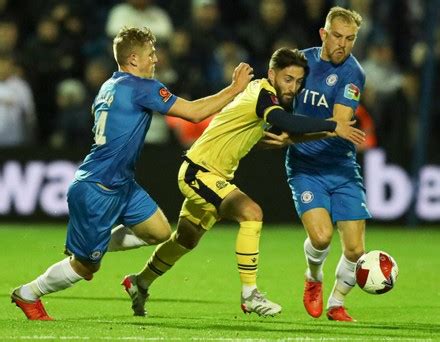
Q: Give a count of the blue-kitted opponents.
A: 2